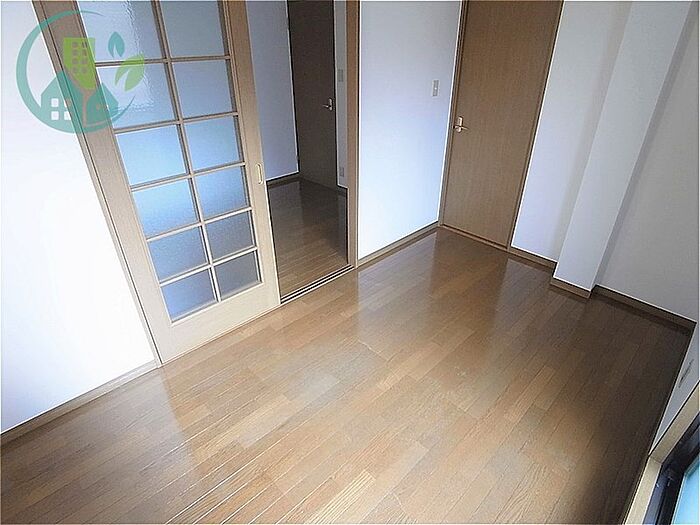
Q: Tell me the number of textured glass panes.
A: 12